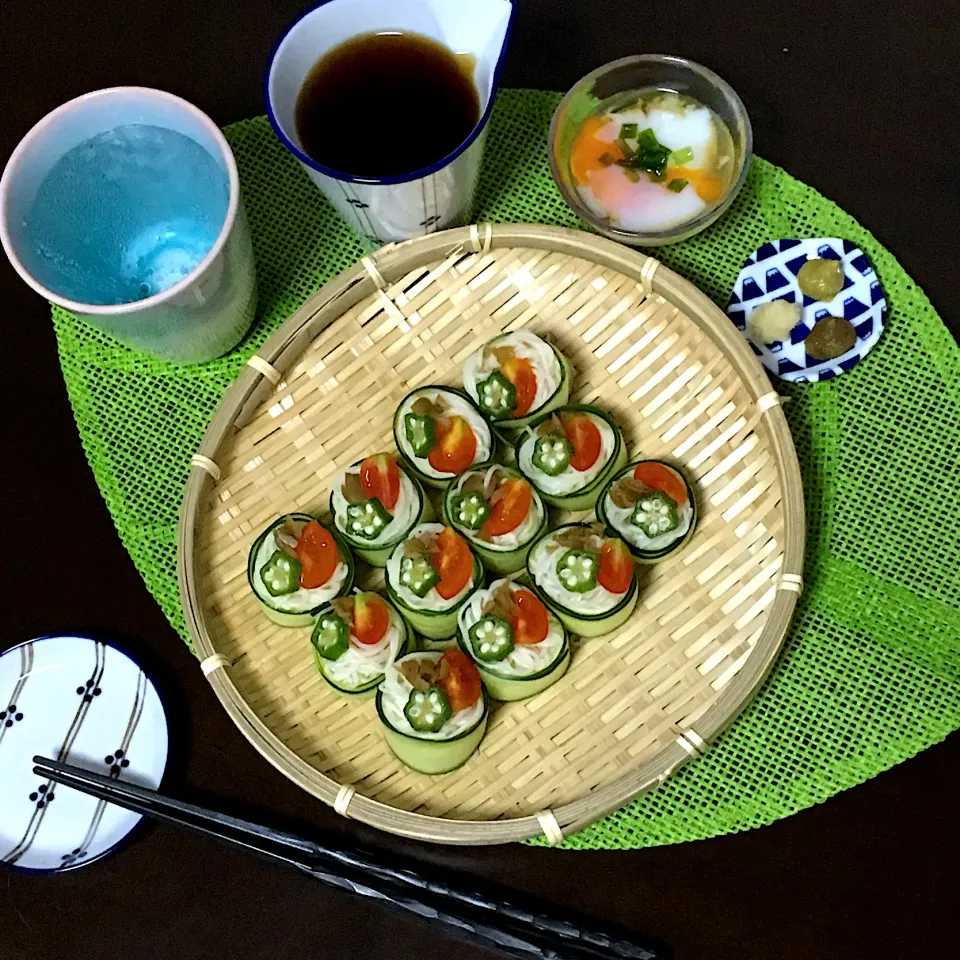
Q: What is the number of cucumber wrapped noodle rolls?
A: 12